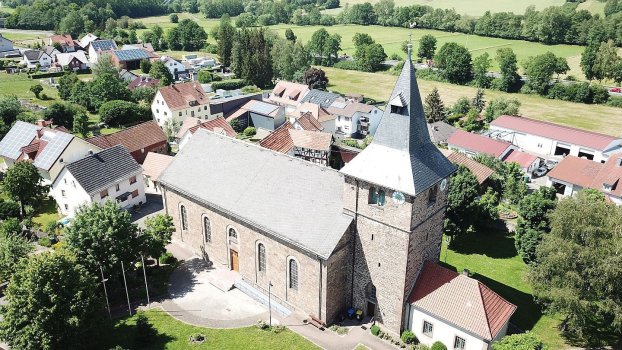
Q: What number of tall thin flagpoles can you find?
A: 3